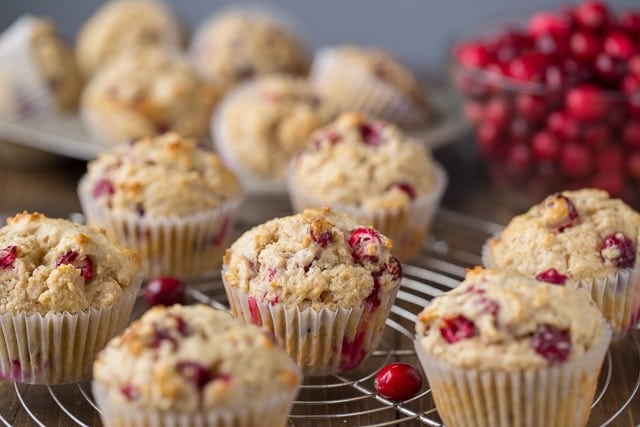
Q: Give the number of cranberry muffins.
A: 13